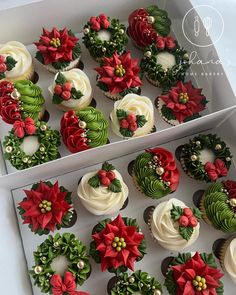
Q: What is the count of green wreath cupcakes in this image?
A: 6